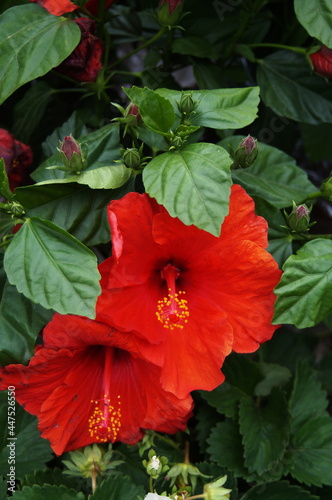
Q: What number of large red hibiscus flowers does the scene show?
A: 2